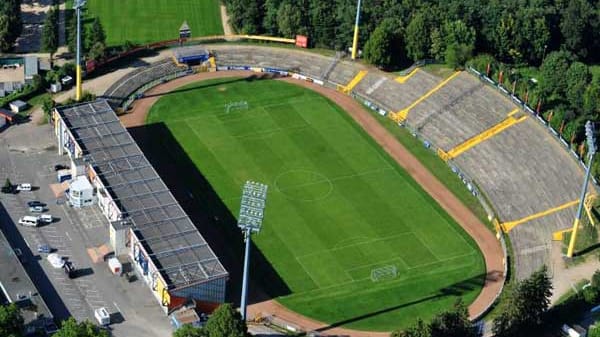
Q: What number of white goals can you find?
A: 2